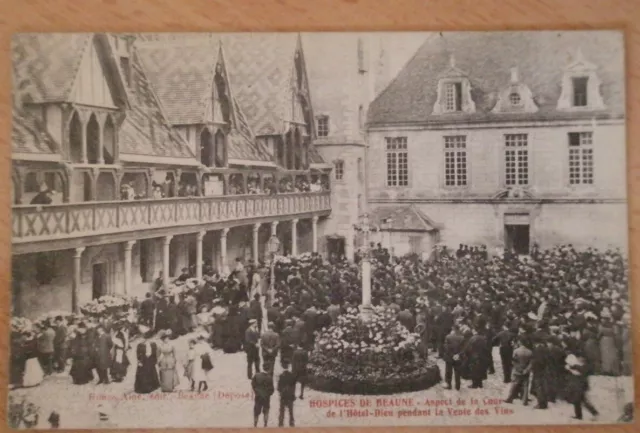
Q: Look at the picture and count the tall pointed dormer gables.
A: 3